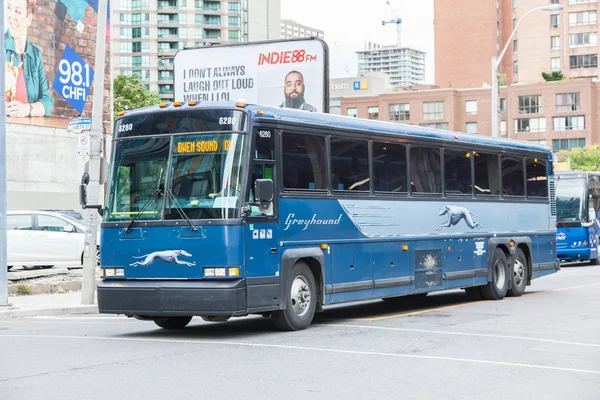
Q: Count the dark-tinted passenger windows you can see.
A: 8